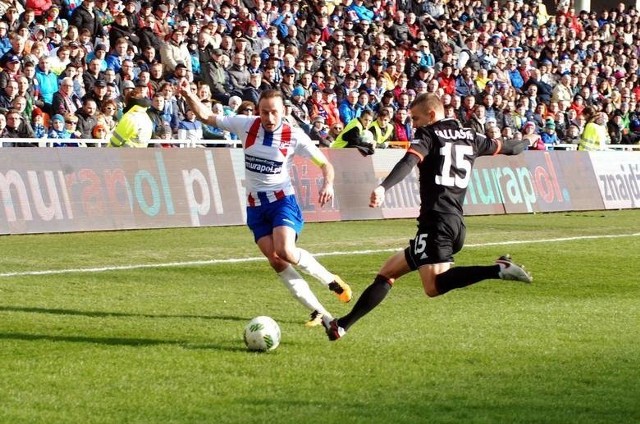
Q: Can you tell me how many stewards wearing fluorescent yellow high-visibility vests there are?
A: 4